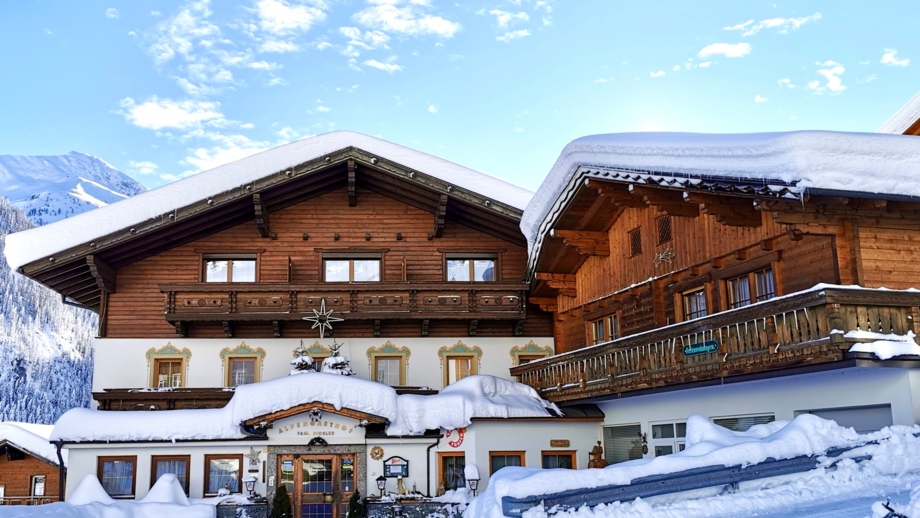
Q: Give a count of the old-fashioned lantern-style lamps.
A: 3